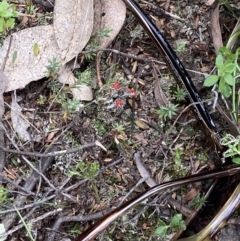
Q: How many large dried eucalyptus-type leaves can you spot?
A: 3